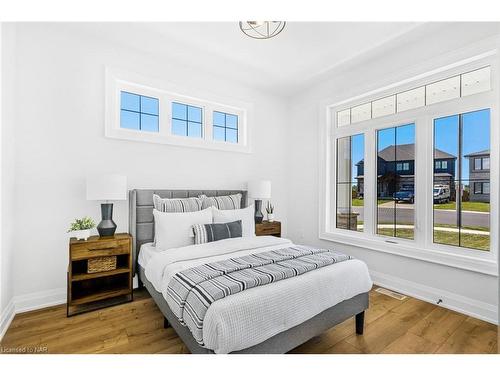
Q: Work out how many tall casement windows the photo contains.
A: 3